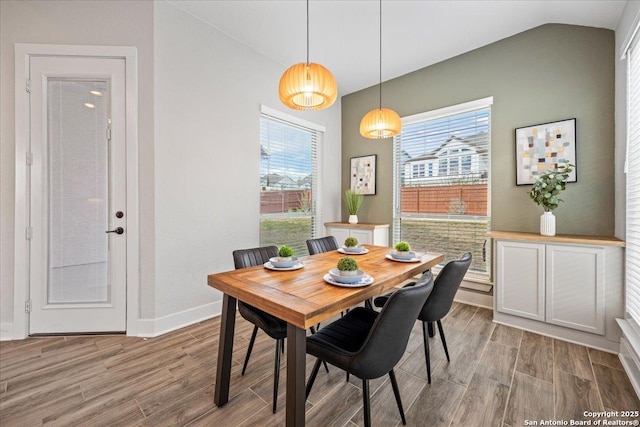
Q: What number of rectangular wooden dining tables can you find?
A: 1